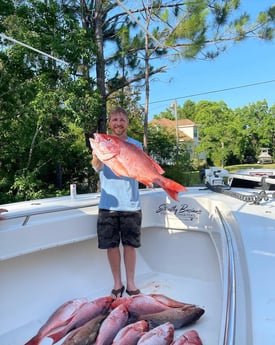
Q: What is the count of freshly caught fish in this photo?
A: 11